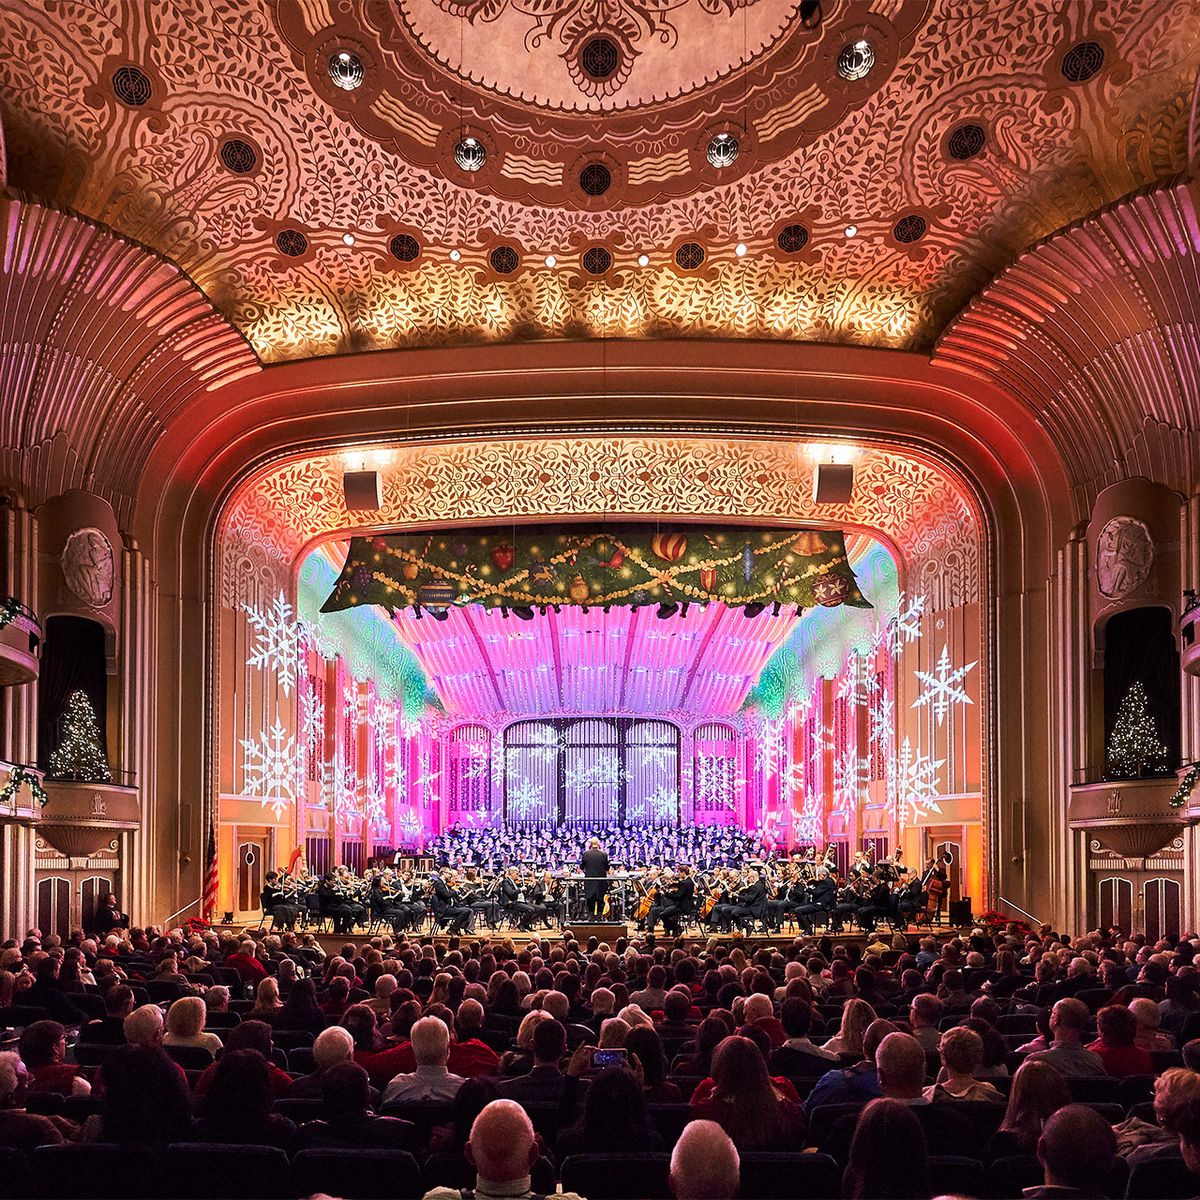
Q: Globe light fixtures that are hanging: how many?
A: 4